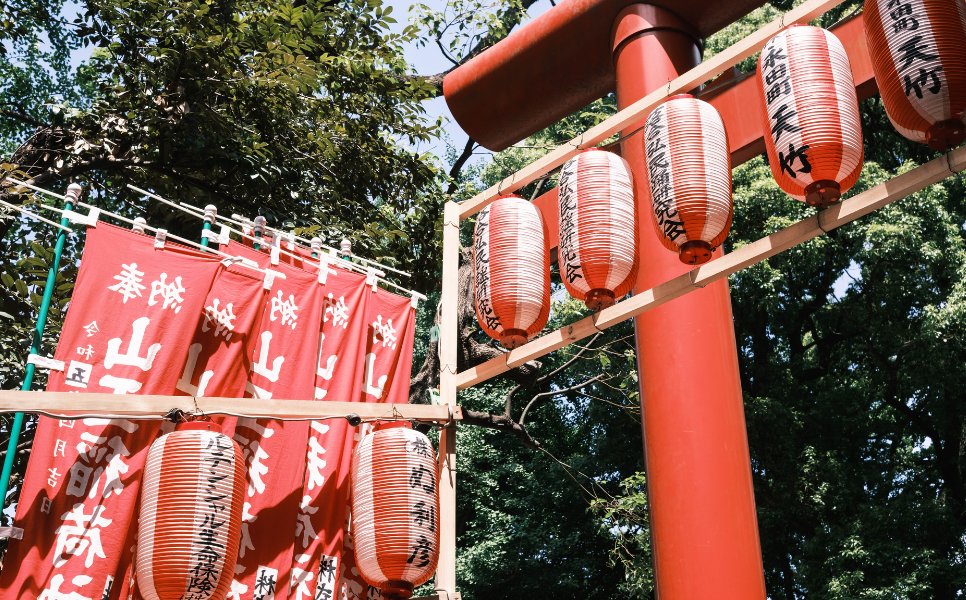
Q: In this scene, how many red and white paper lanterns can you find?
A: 7